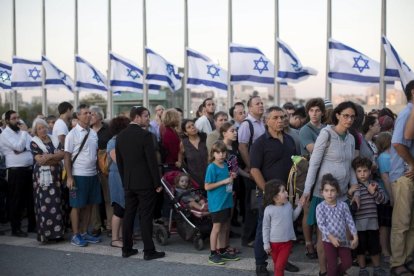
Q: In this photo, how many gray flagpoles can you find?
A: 10